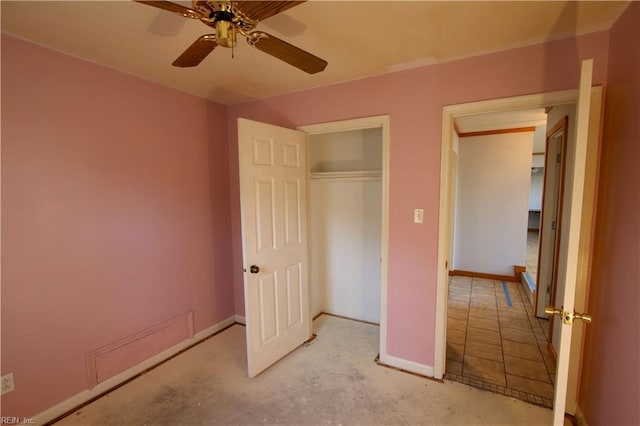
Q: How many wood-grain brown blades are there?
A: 4